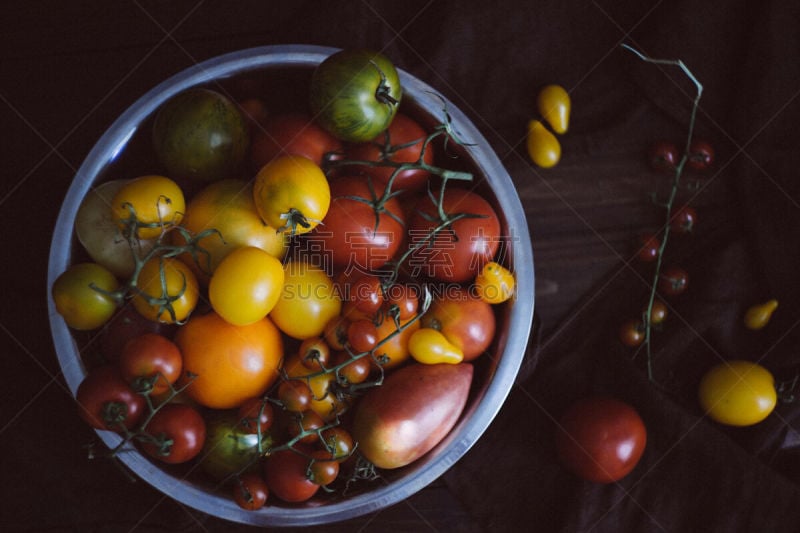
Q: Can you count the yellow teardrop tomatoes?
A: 5